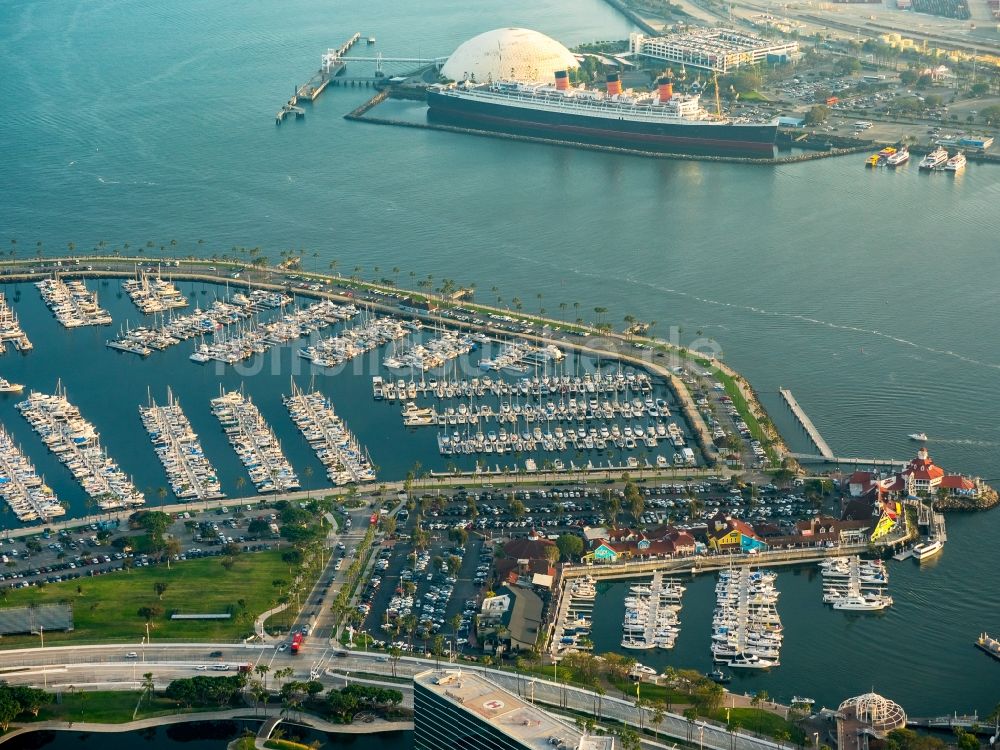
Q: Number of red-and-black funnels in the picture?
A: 3